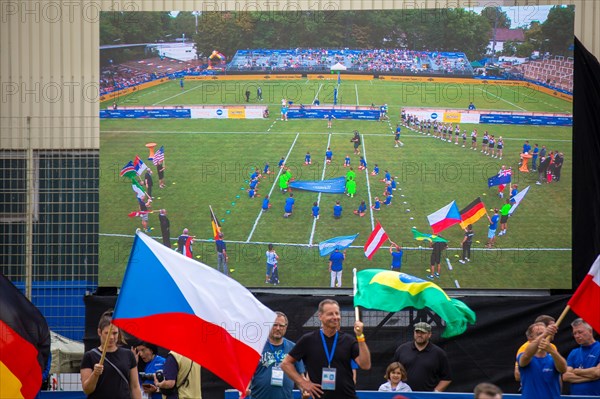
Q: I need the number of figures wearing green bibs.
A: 4